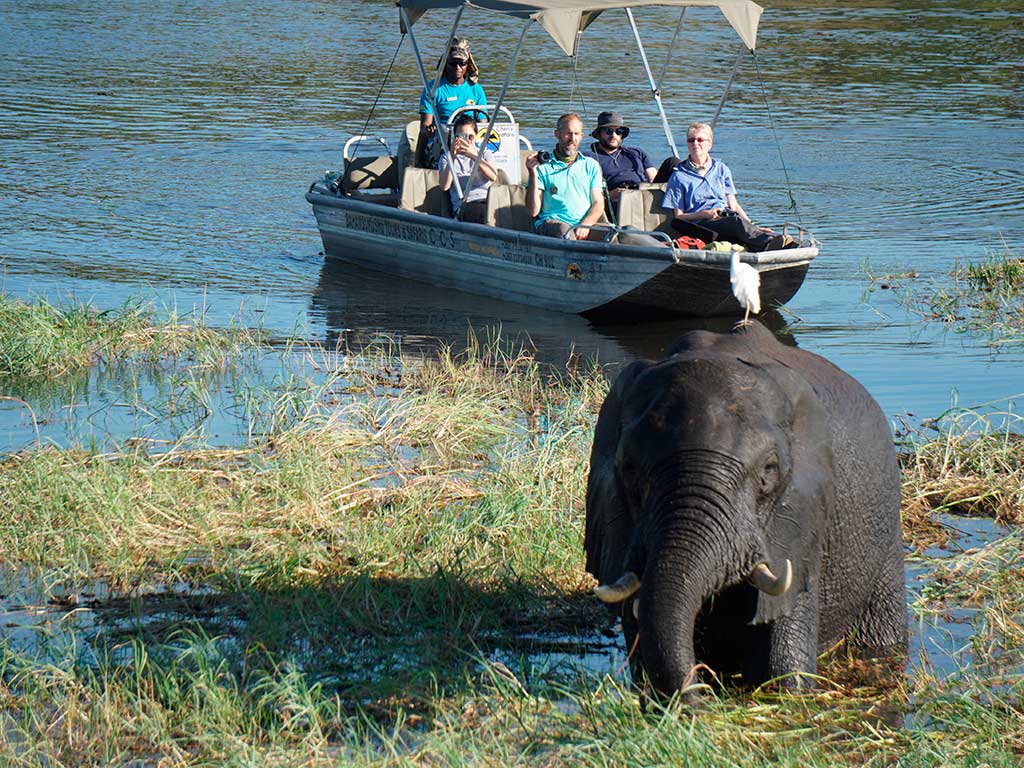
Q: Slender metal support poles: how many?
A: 6